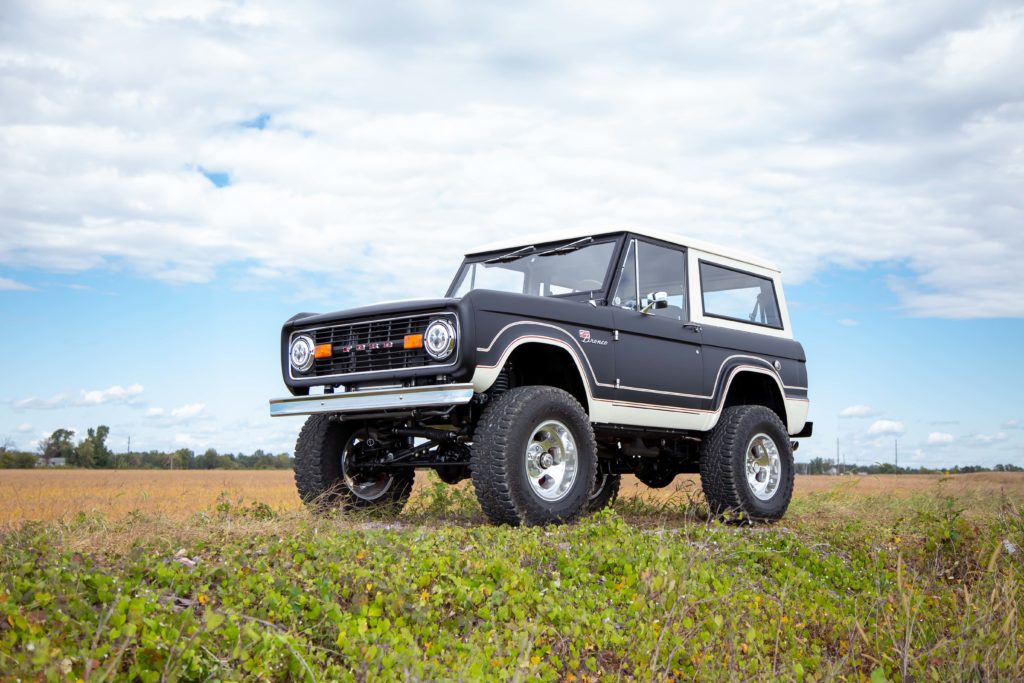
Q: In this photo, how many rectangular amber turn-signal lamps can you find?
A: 2